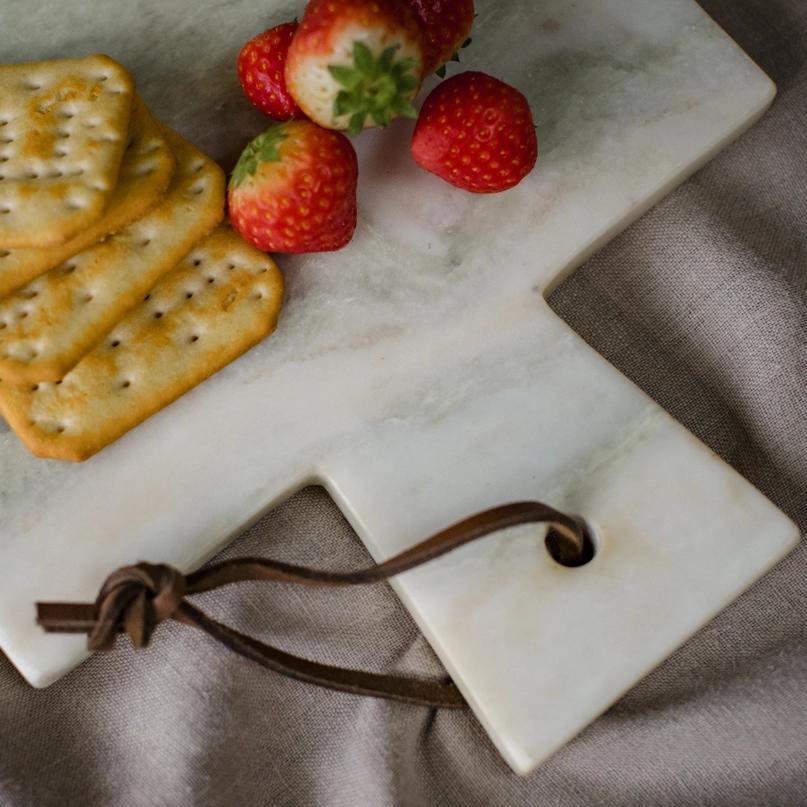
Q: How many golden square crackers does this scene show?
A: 4